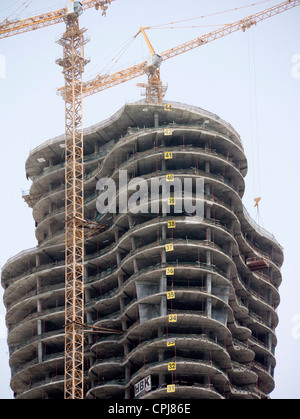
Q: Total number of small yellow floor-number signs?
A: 13